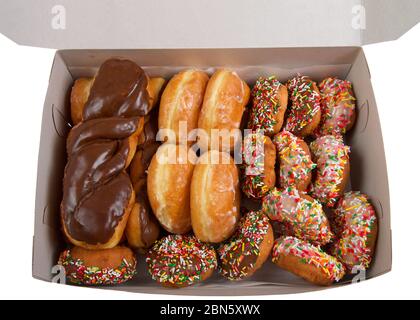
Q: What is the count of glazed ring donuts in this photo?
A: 4